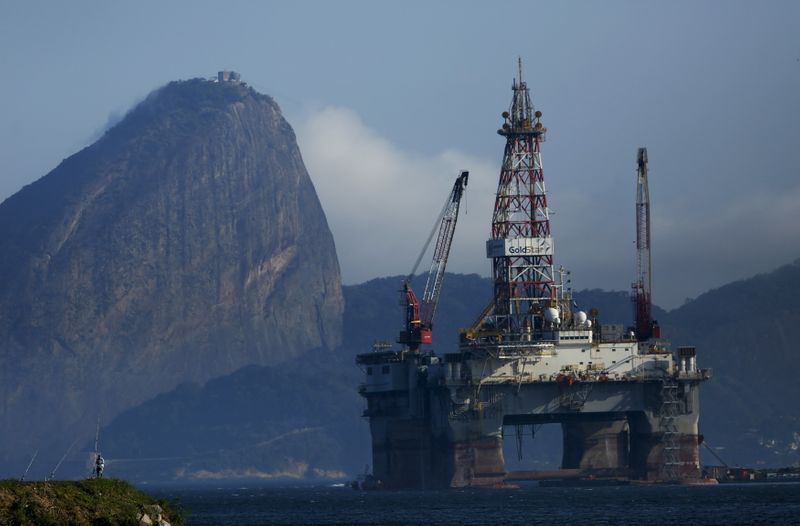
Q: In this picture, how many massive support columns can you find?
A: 4